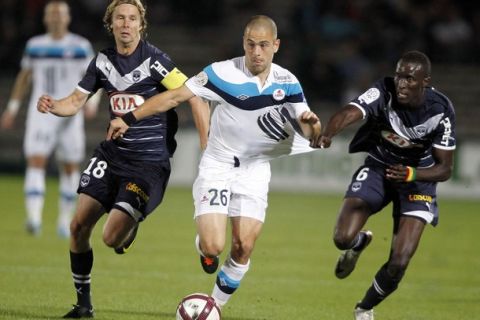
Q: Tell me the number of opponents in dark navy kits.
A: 2